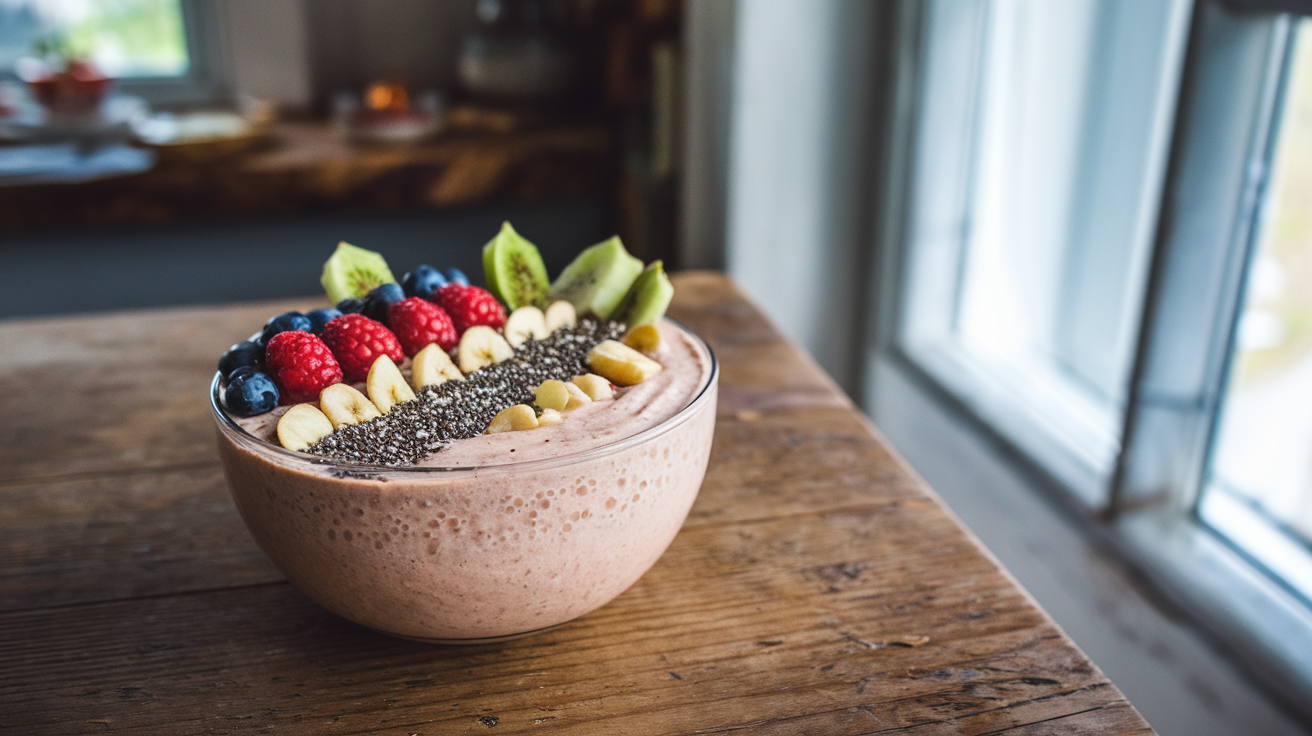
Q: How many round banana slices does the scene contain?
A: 7